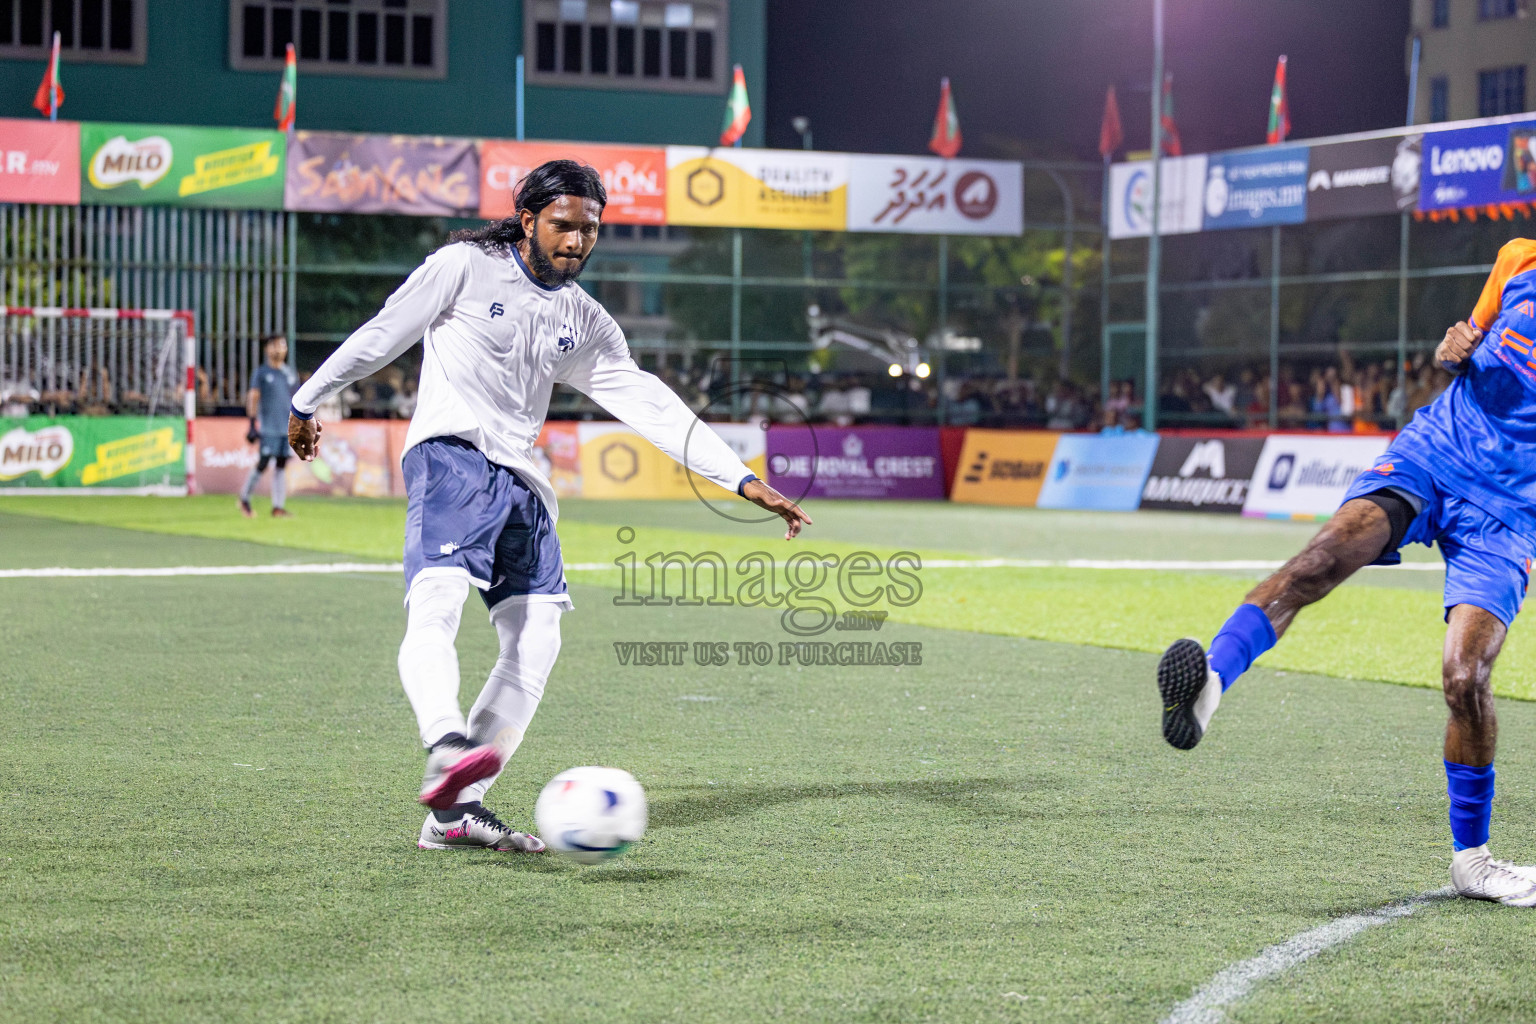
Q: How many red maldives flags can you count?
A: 7